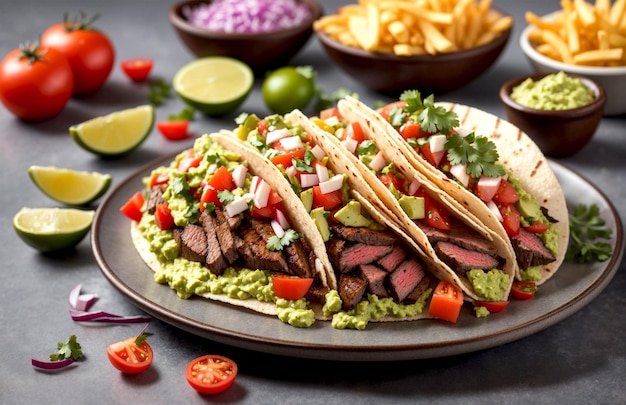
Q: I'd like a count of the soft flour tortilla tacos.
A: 4